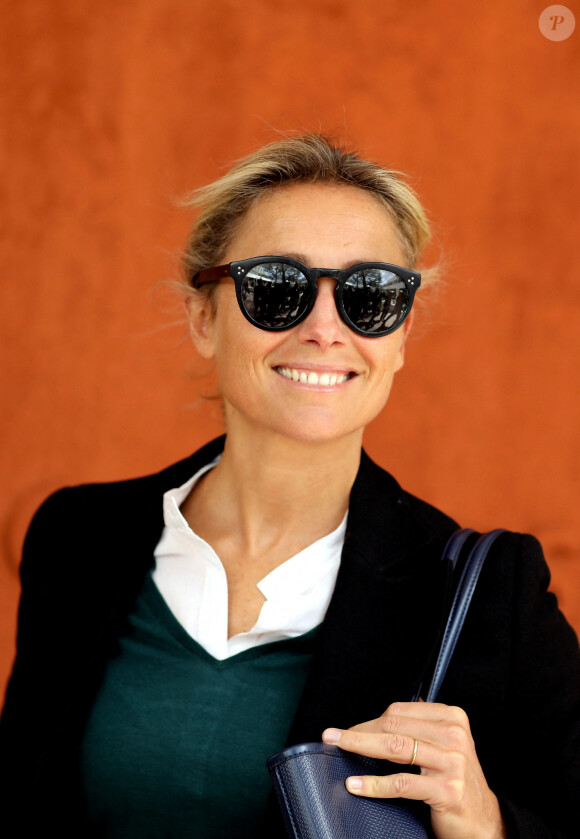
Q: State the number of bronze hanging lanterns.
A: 0